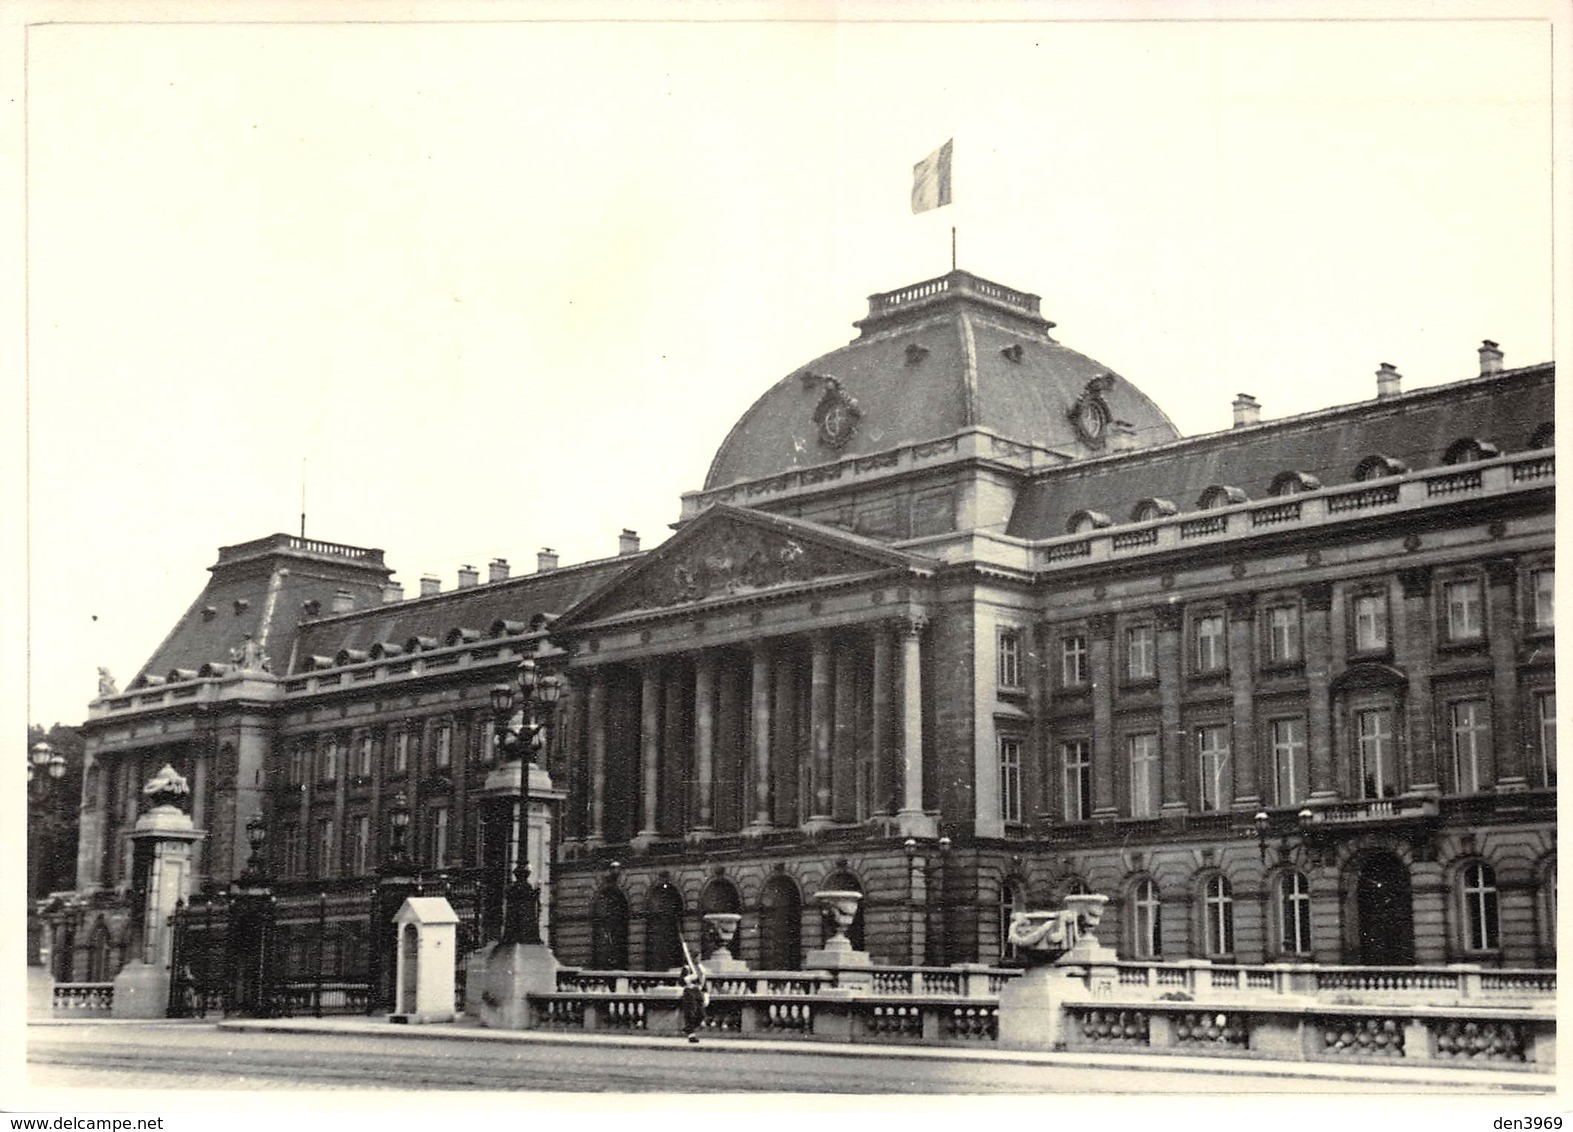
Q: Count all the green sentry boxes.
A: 0